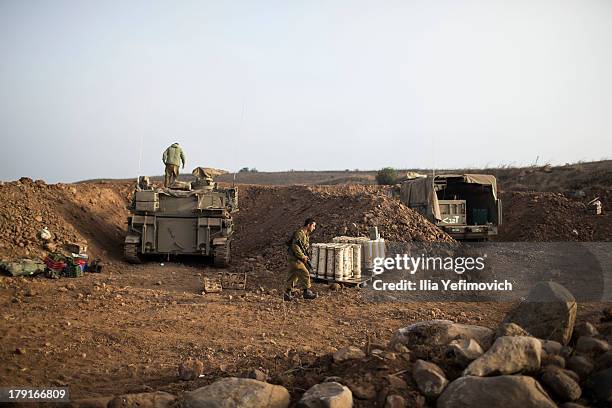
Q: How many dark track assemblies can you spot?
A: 2